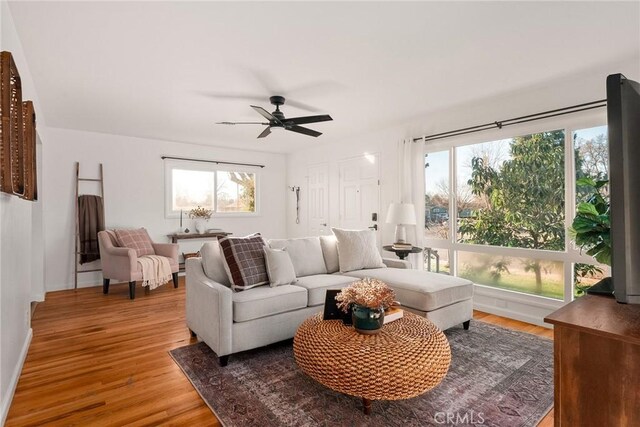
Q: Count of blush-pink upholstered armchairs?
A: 1